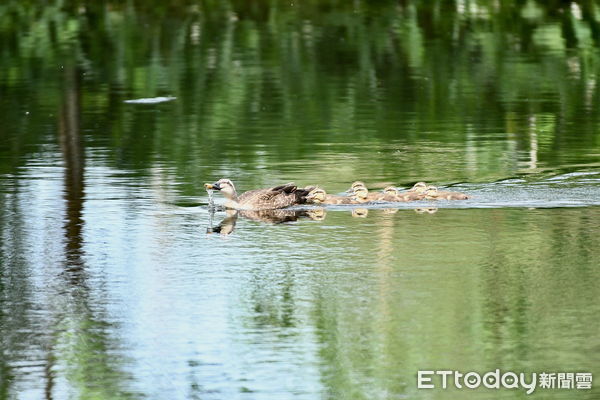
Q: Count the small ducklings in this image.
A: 6